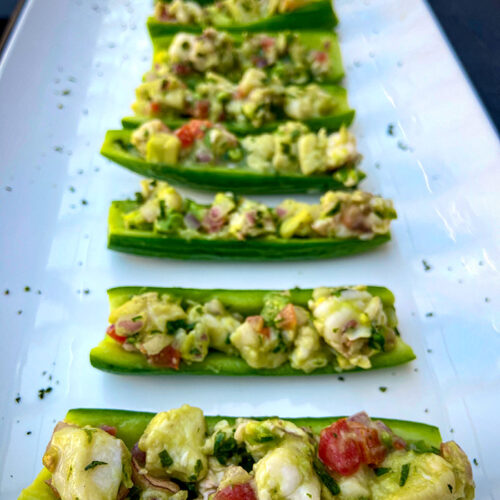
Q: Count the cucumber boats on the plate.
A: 7